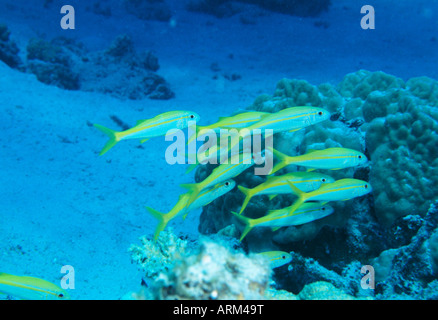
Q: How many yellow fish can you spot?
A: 12